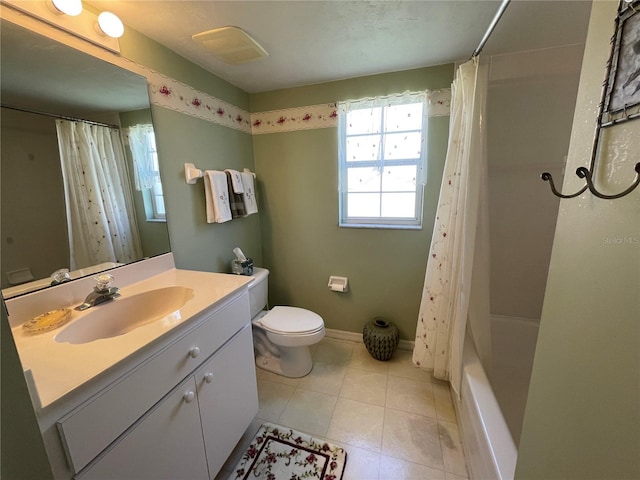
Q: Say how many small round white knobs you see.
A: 3